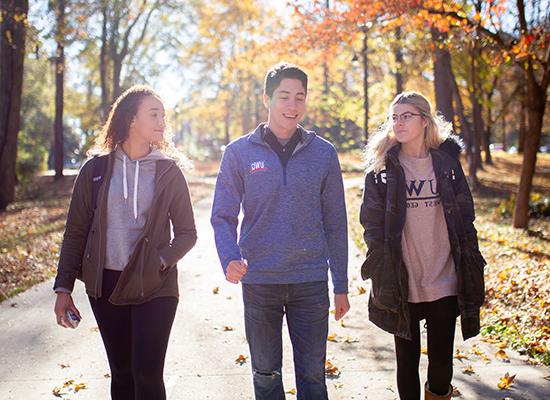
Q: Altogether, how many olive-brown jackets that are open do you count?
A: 1